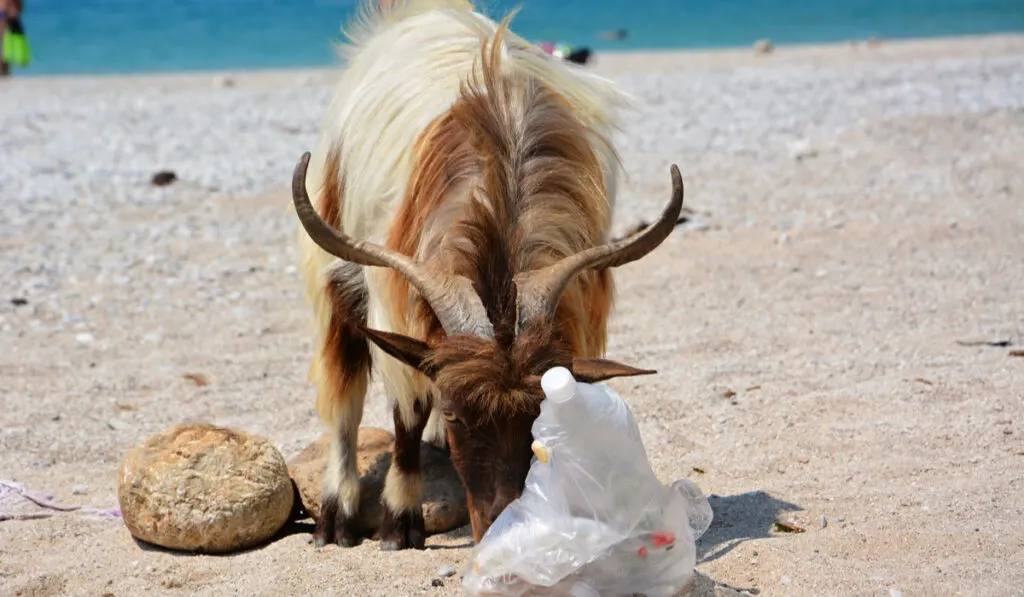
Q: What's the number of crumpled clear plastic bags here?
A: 1